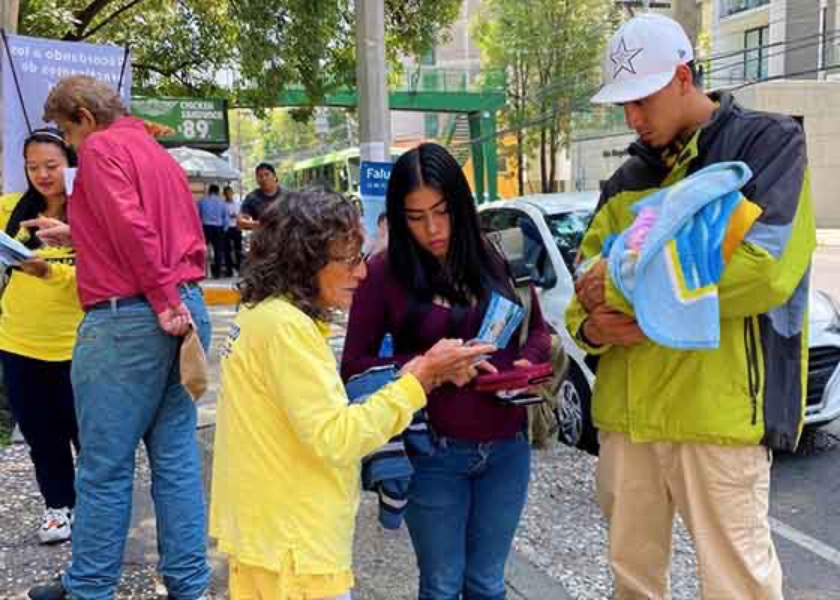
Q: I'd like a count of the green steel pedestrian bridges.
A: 1